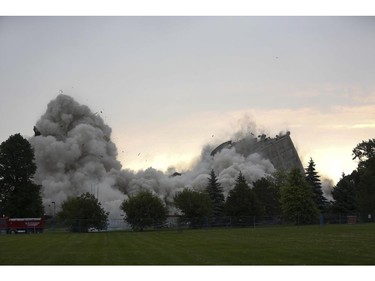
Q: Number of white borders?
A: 2